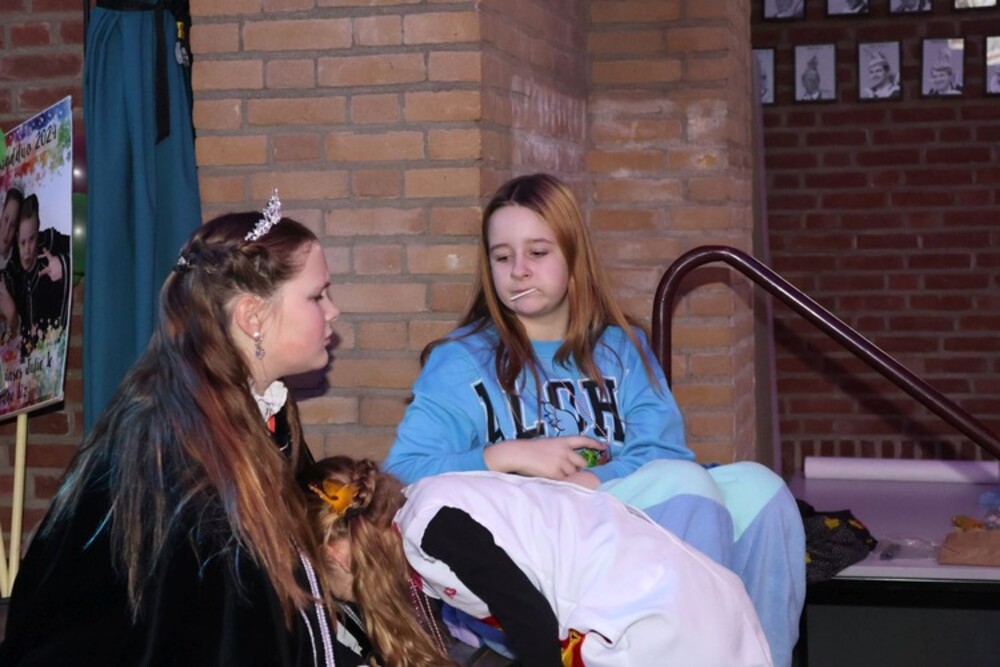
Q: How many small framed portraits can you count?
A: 9